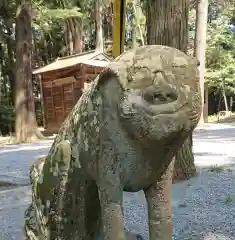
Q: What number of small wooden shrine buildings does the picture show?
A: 1